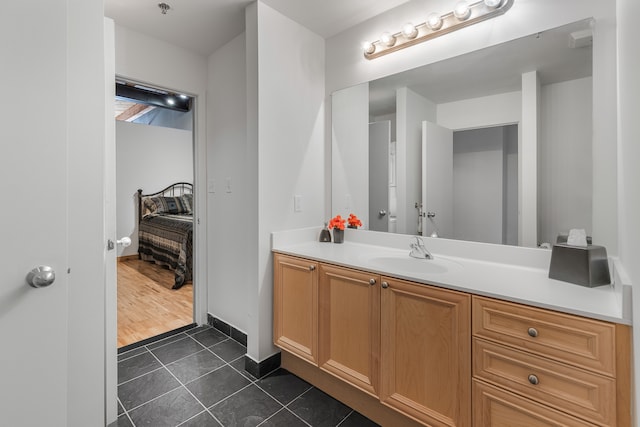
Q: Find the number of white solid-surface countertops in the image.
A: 1